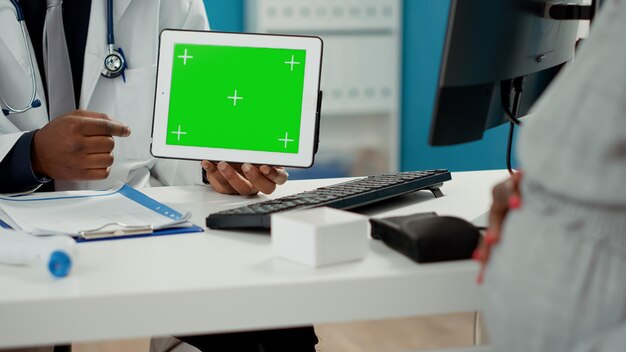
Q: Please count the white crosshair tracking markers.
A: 5